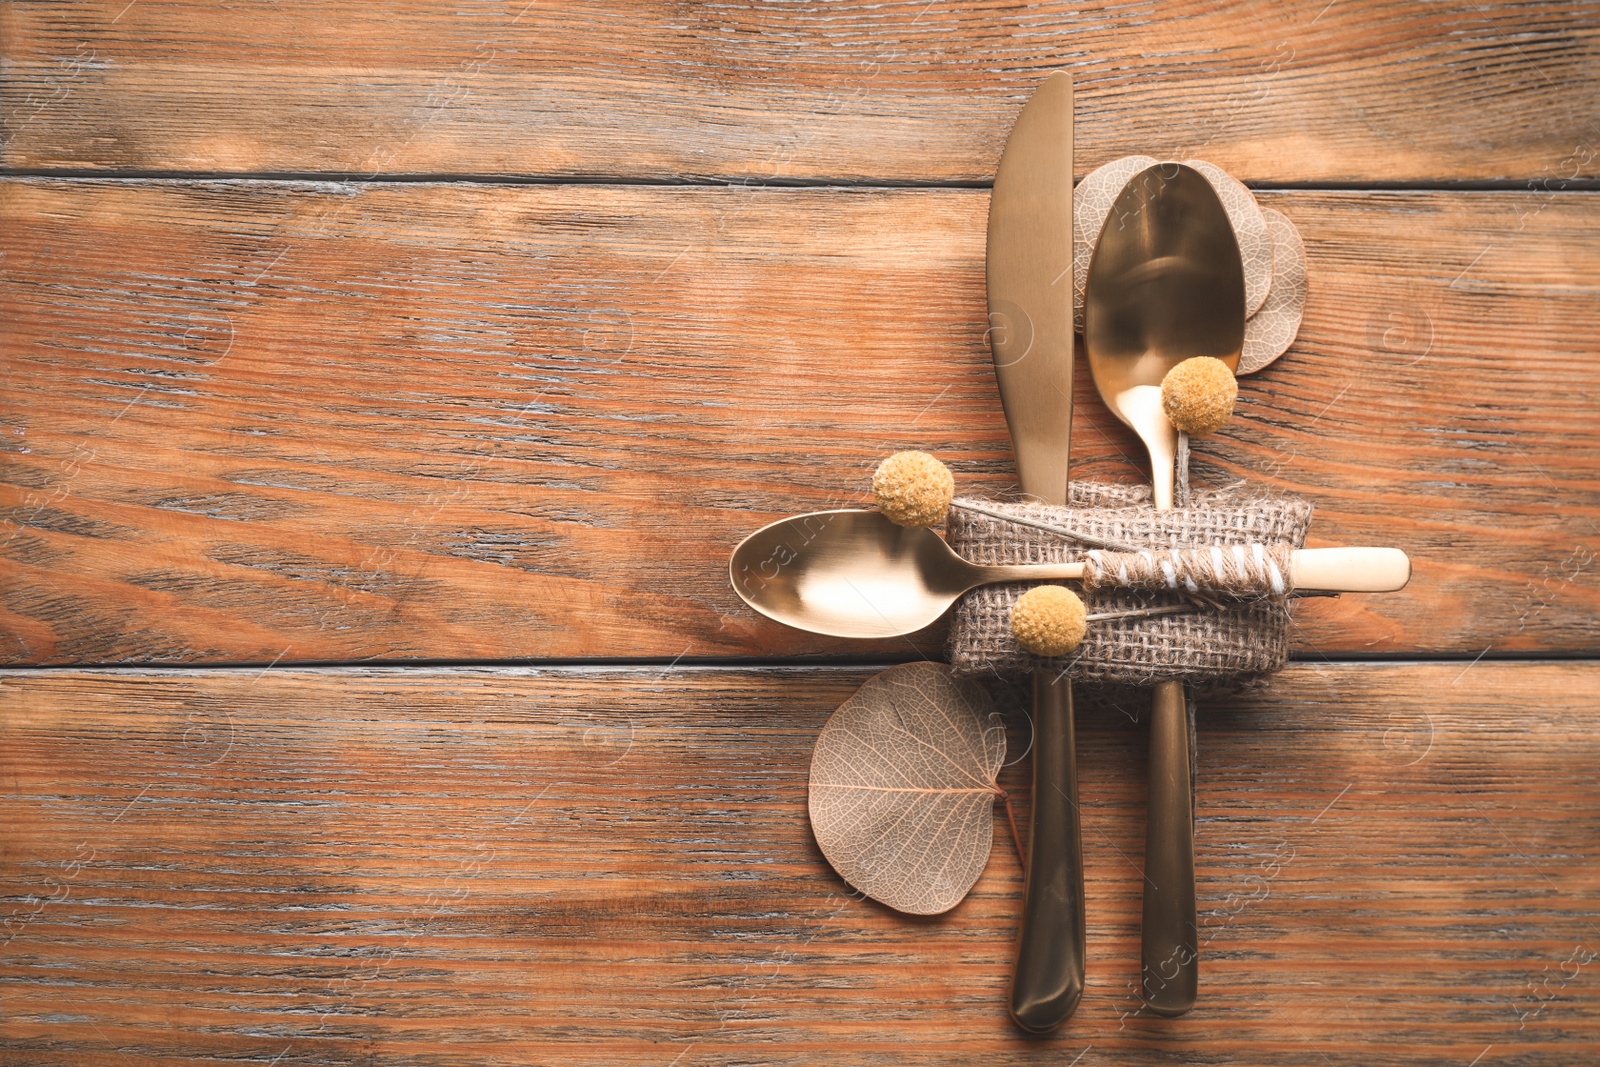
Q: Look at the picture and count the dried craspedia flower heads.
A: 3